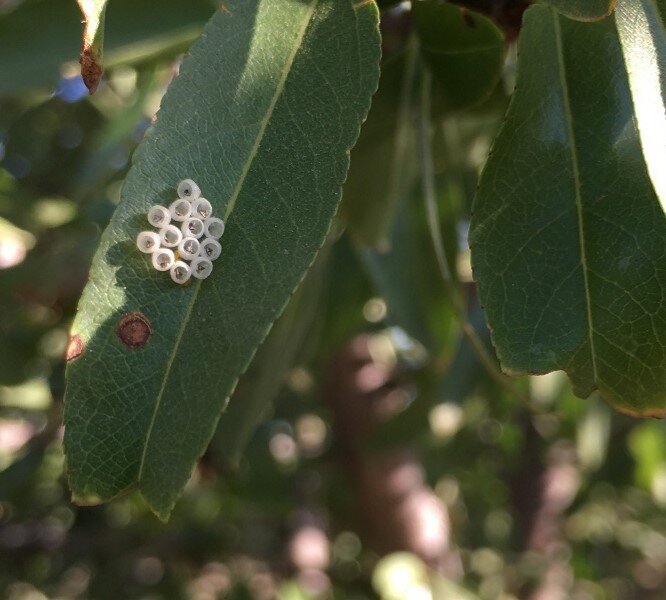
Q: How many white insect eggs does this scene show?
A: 13